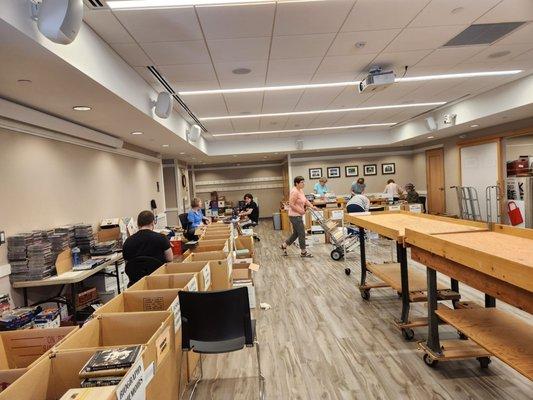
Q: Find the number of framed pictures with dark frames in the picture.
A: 5